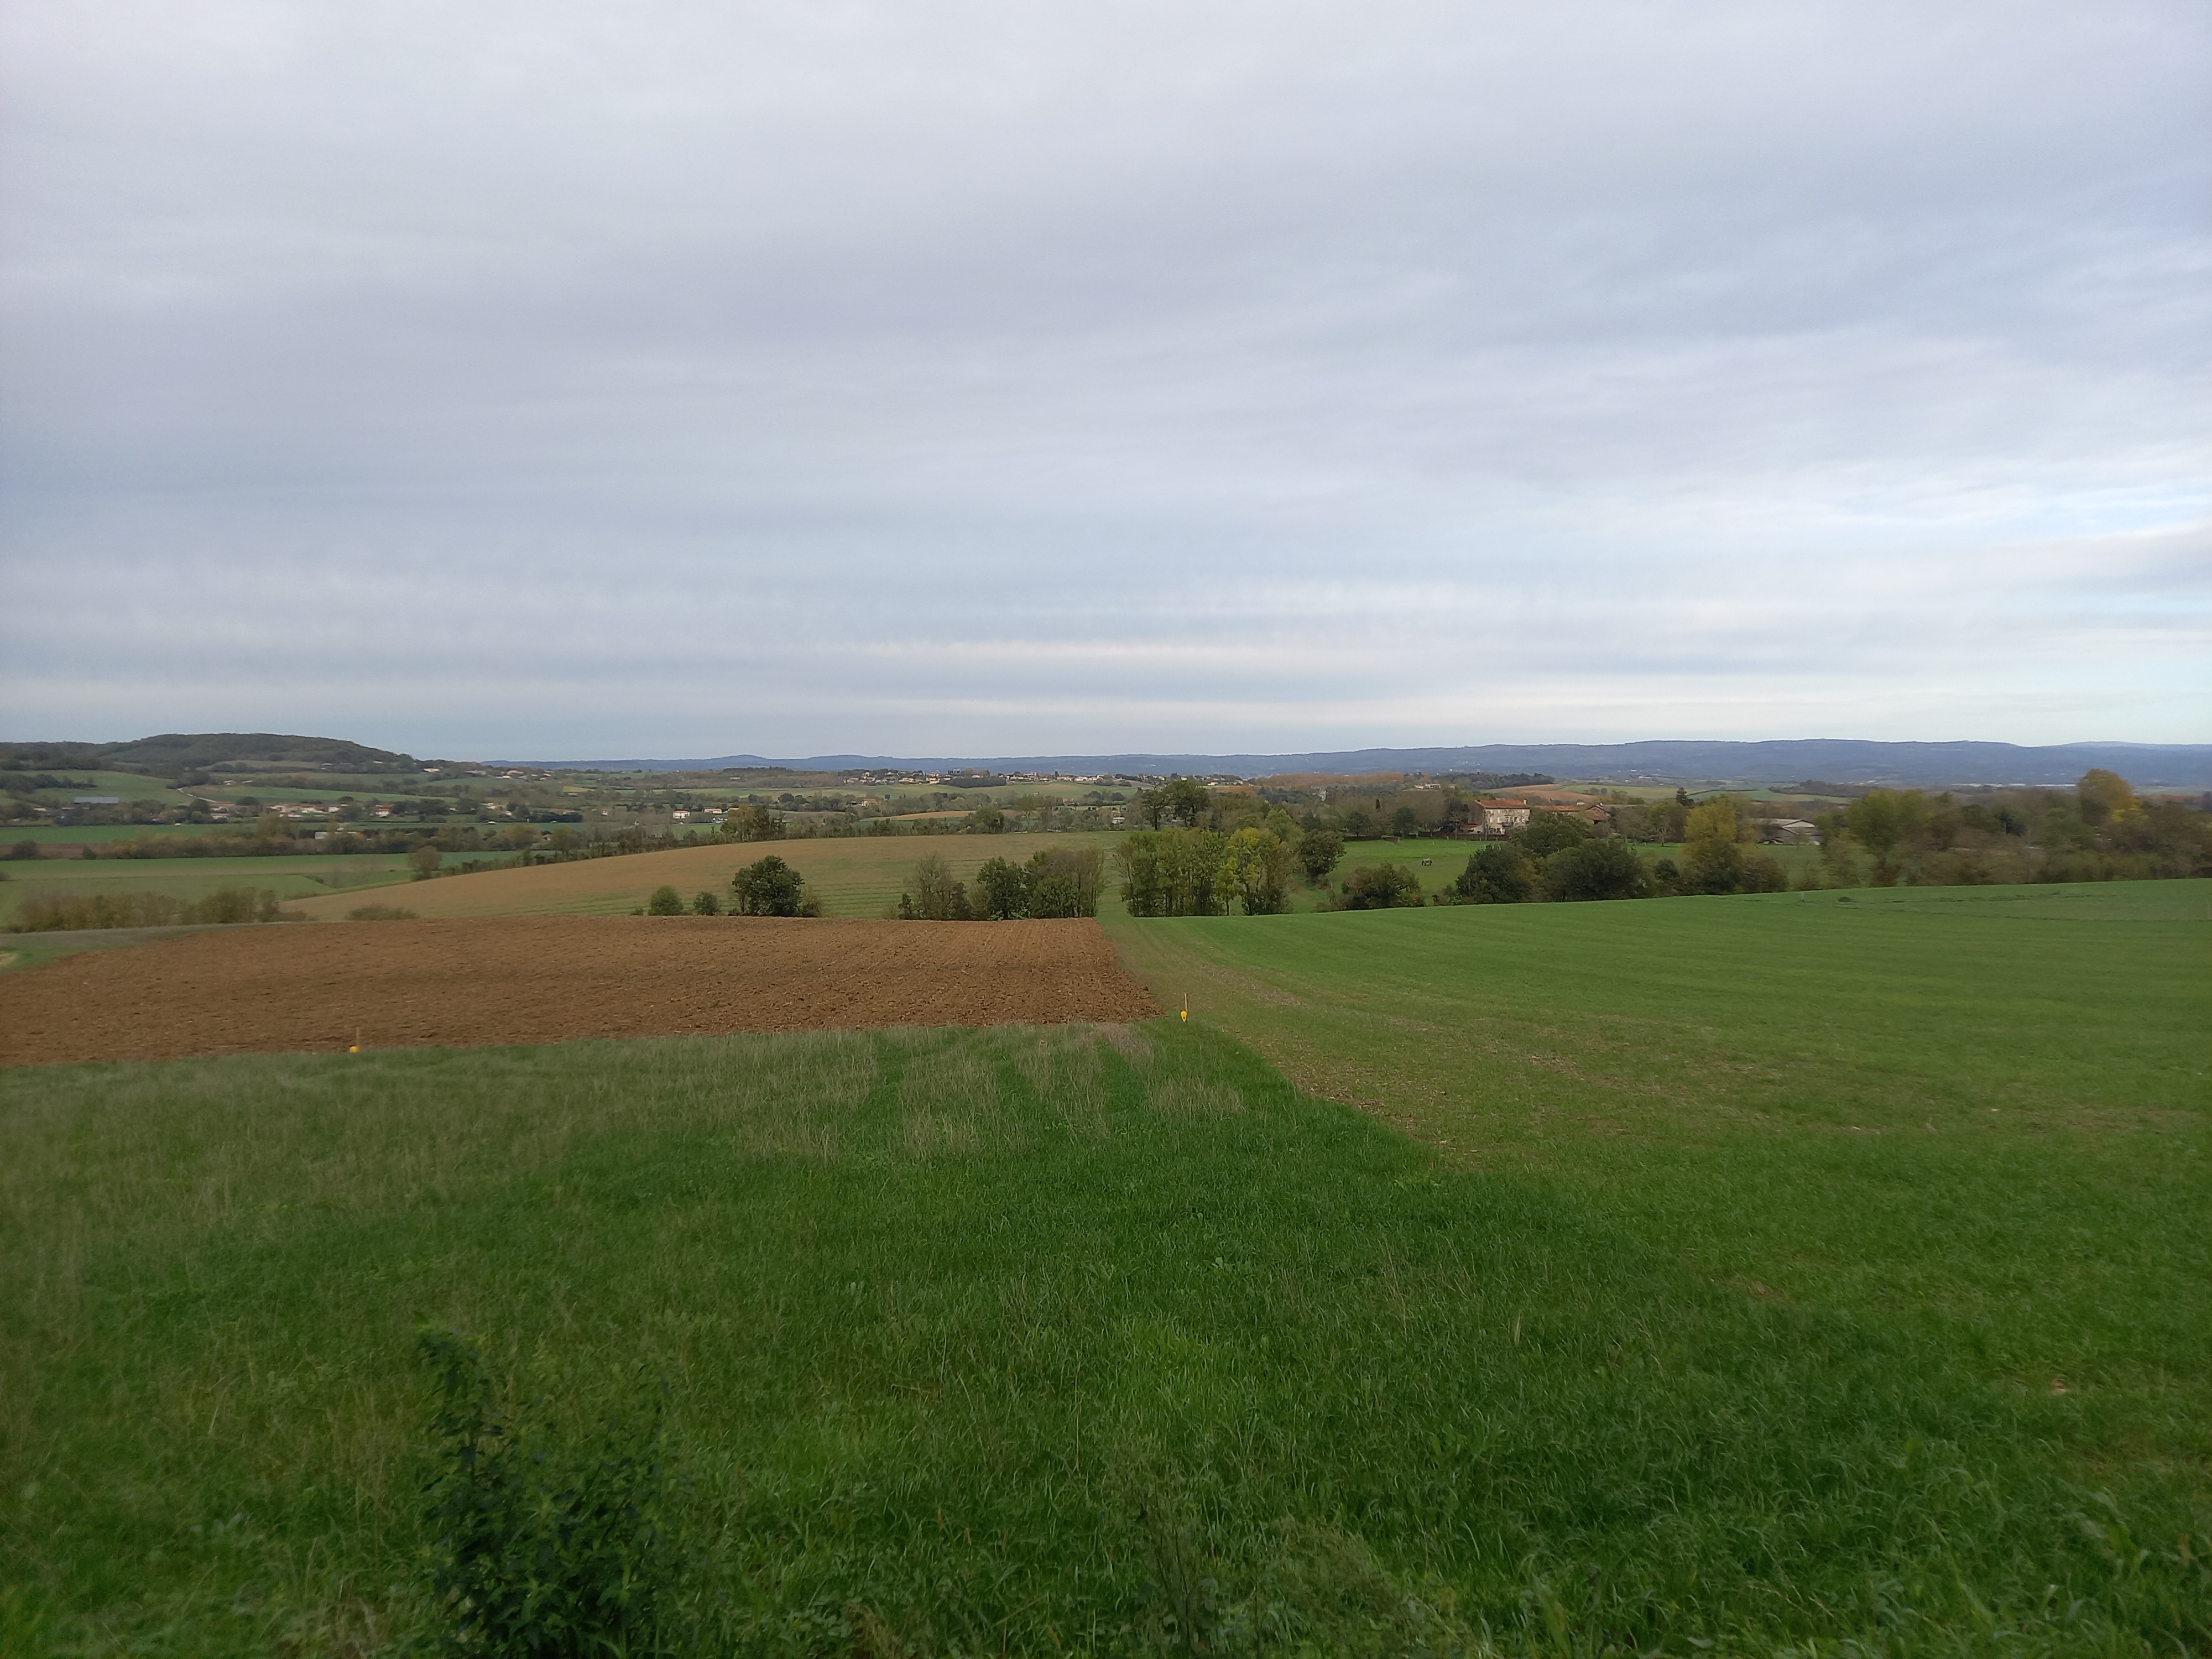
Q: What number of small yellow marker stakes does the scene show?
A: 2